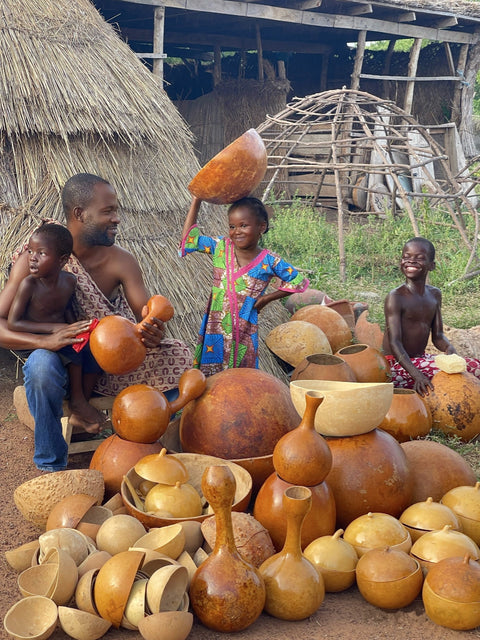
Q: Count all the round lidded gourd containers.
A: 7